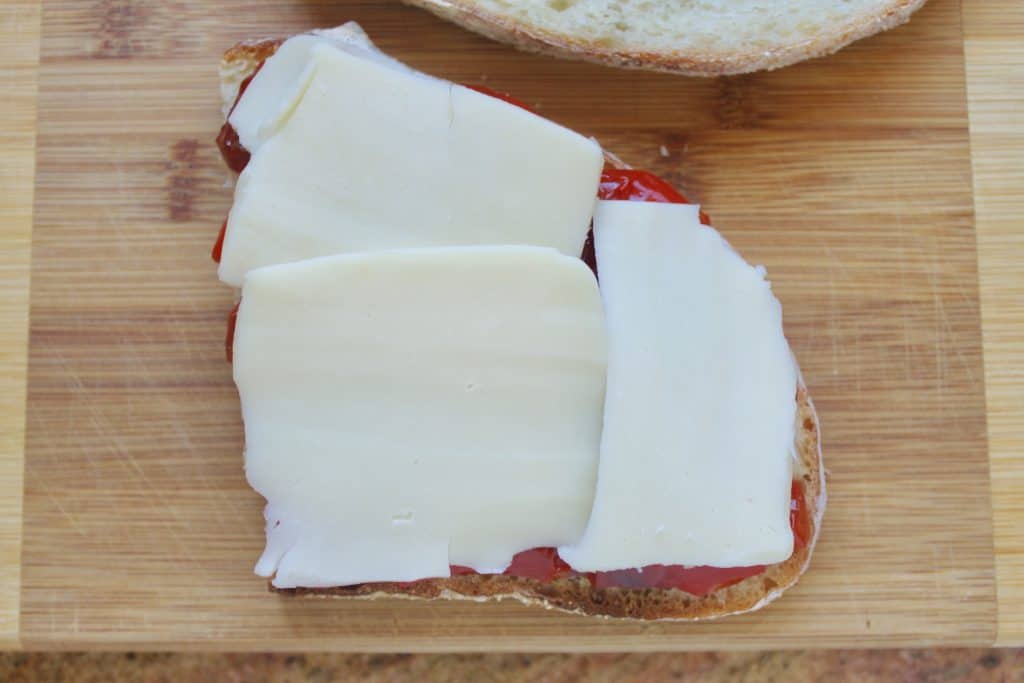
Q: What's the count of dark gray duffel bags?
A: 0